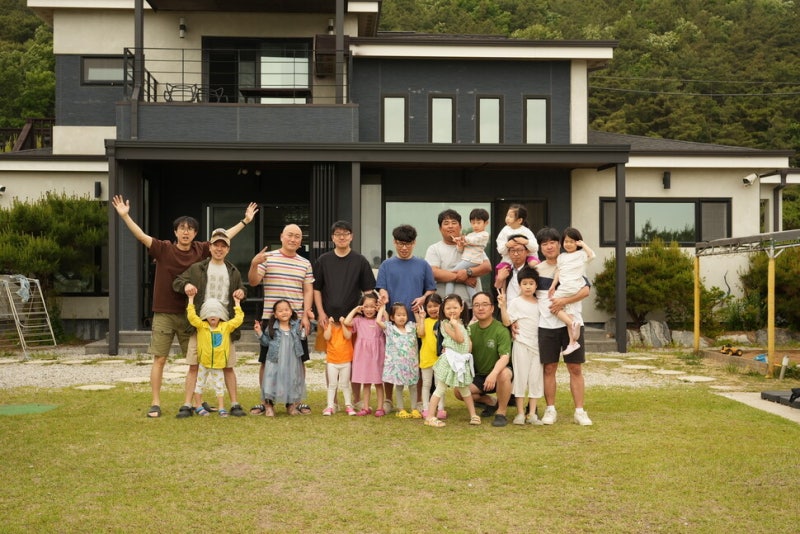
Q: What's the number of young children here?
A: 11